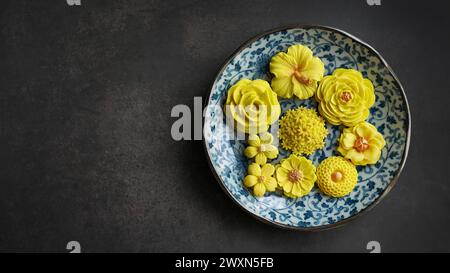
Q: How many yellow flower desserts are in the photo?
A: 9